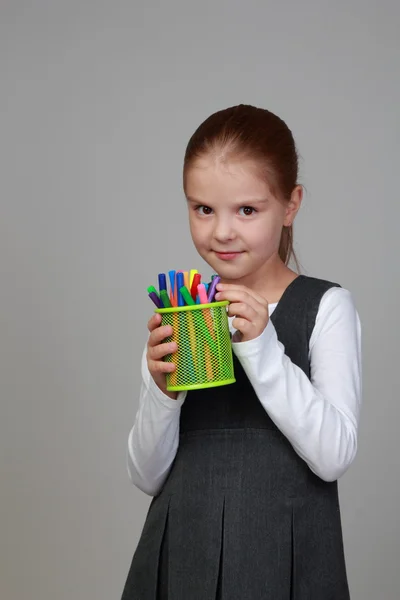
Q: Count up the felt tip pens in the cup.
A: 15